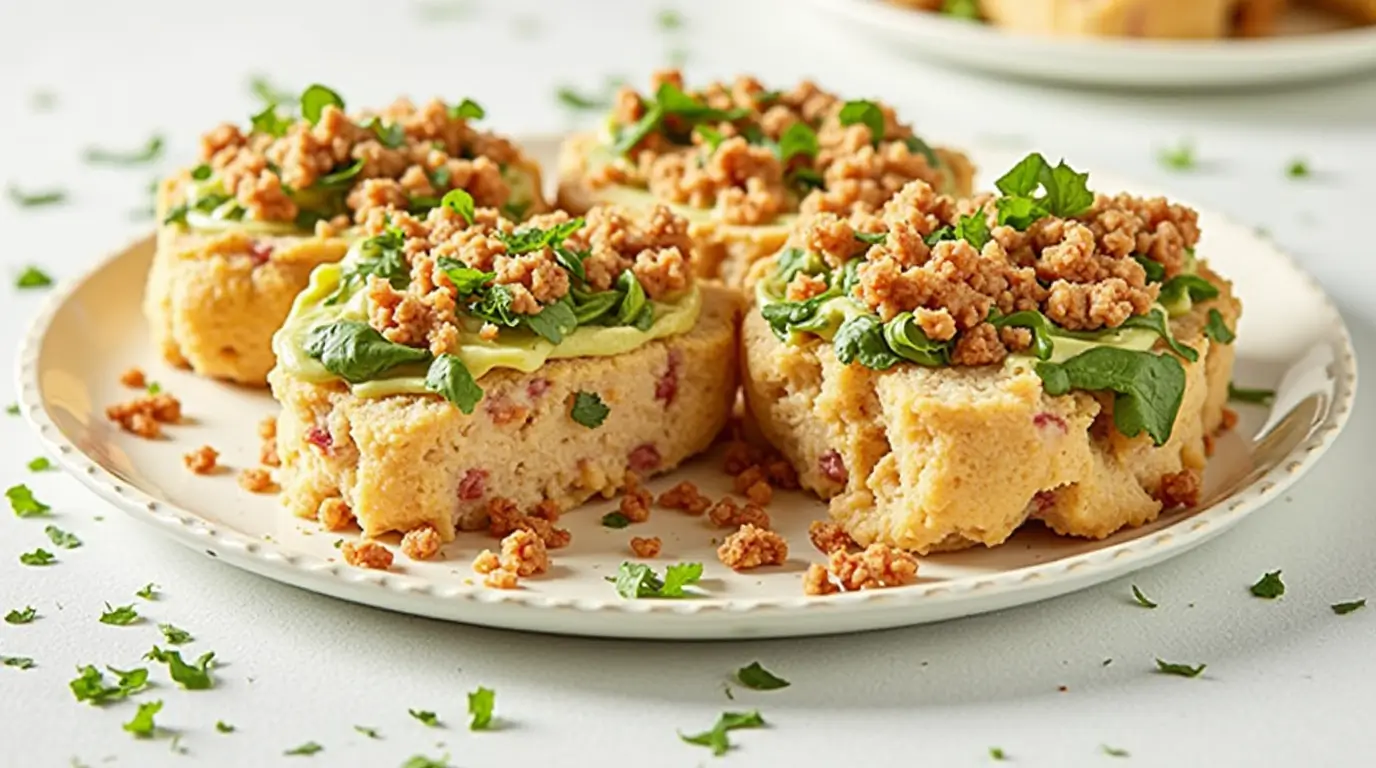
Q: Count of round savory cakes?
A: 4